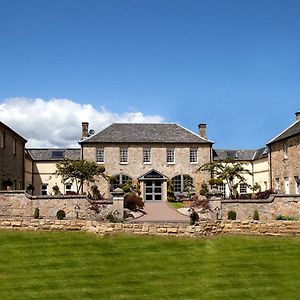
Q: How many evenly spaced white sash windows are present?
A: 5